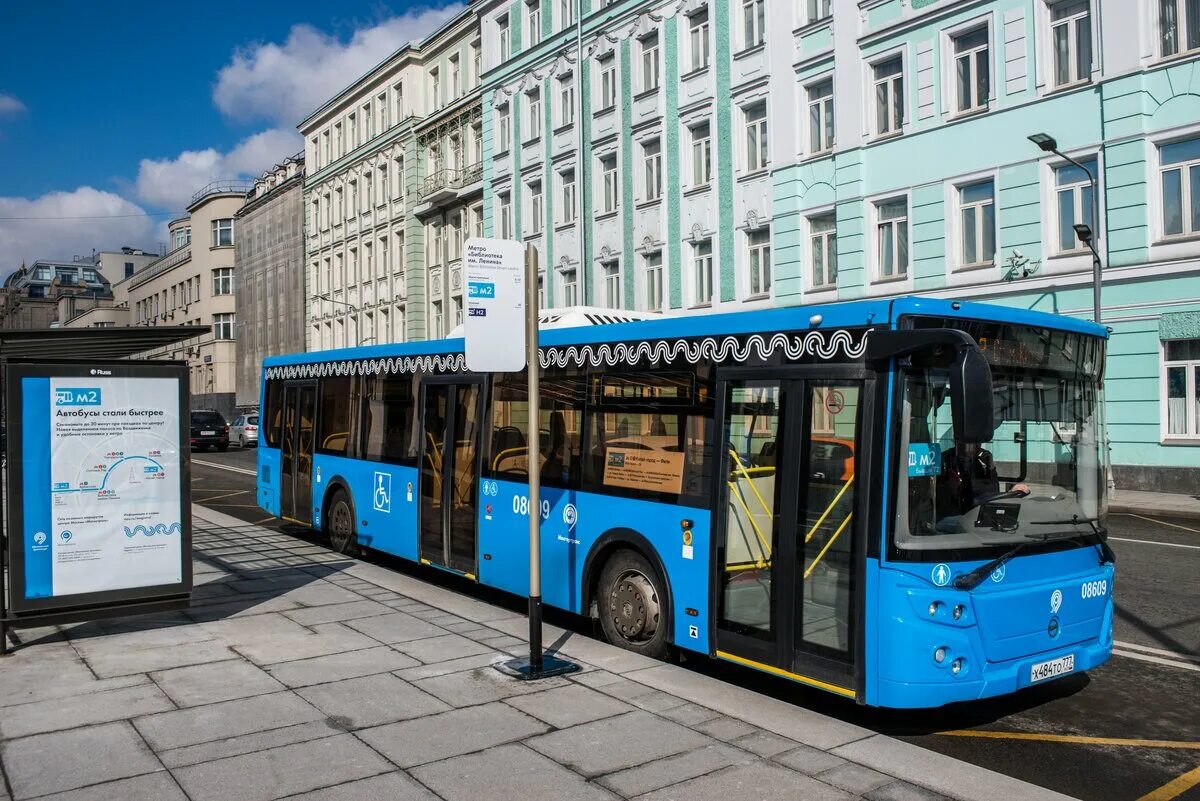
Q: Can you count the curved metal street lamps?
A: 2